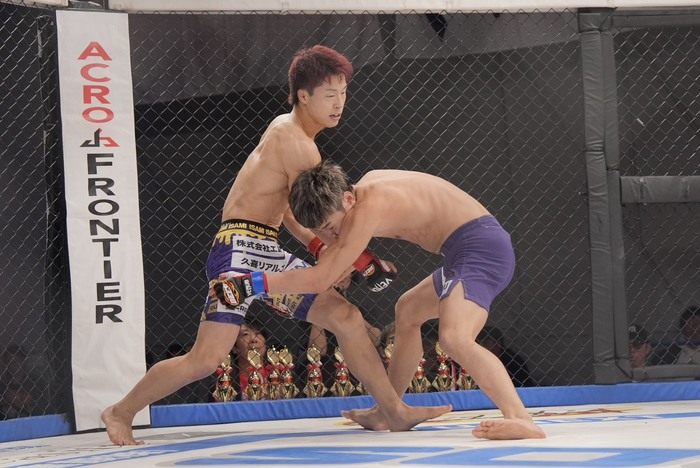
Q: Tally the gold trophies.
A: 11